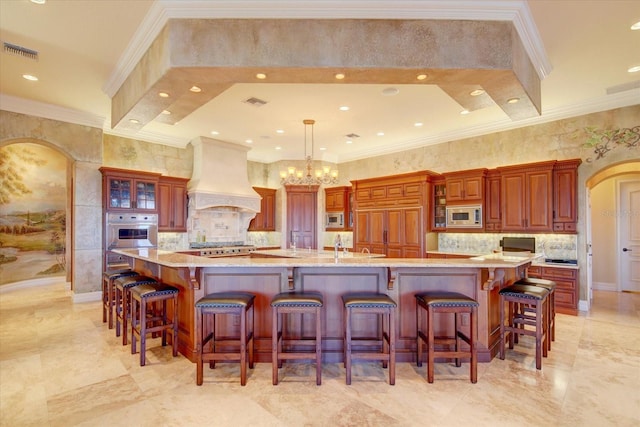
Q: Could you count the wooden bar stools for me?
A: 9